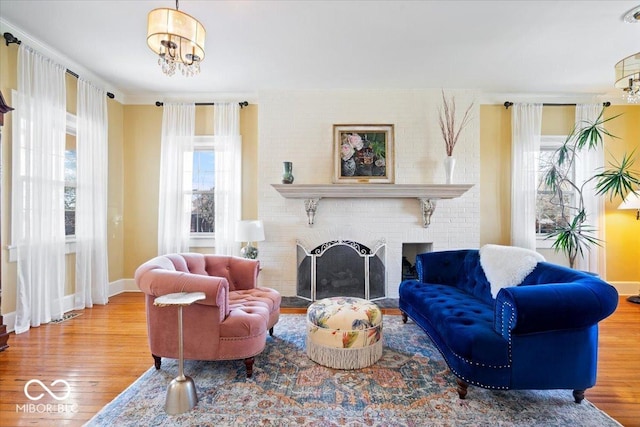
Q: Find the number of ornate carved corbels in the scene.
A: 2